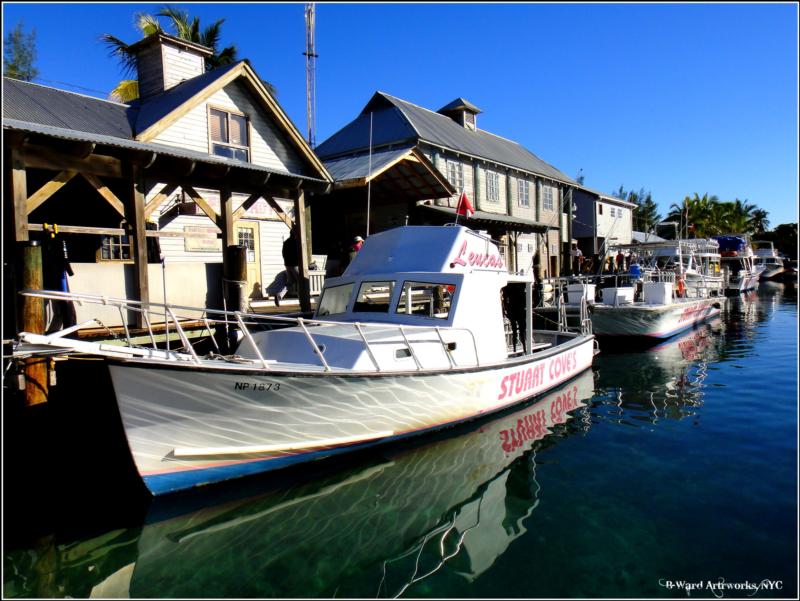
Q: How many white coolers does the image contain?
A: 3